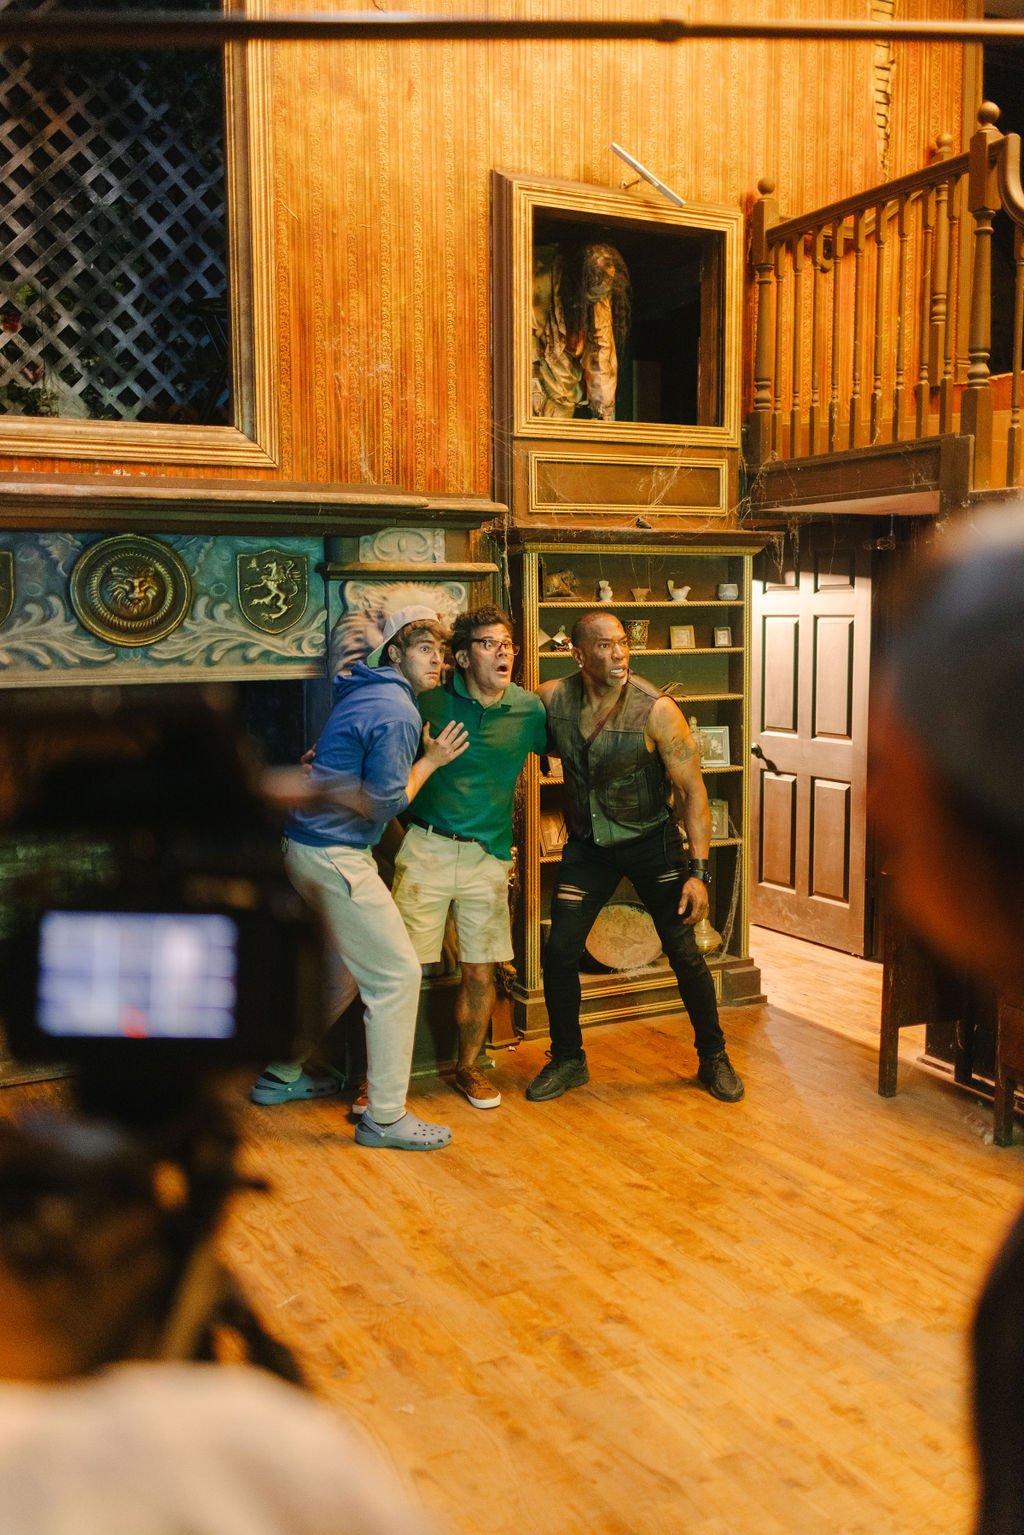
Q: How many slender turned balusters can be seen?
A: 10